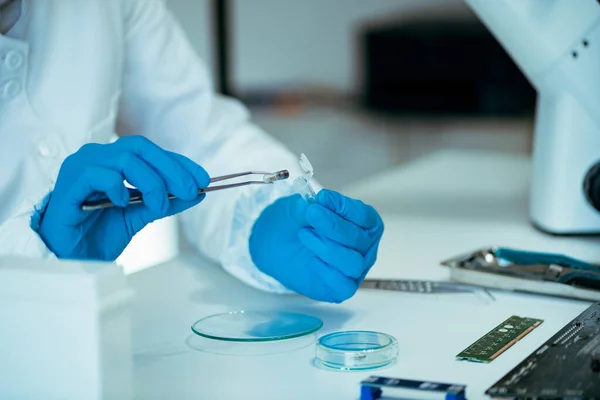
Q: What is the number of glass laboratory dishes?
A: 2